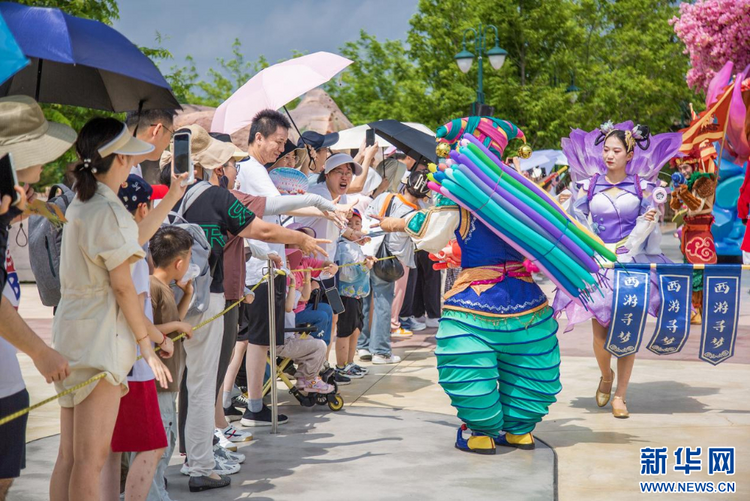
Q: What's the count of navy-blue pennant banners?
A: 3